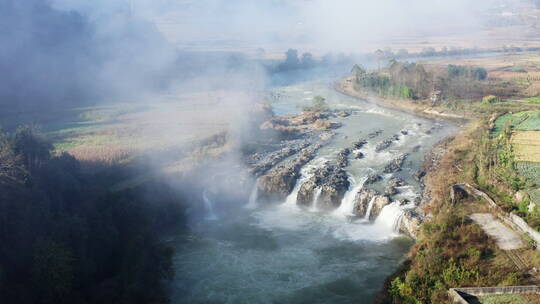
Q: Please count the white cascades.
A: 7